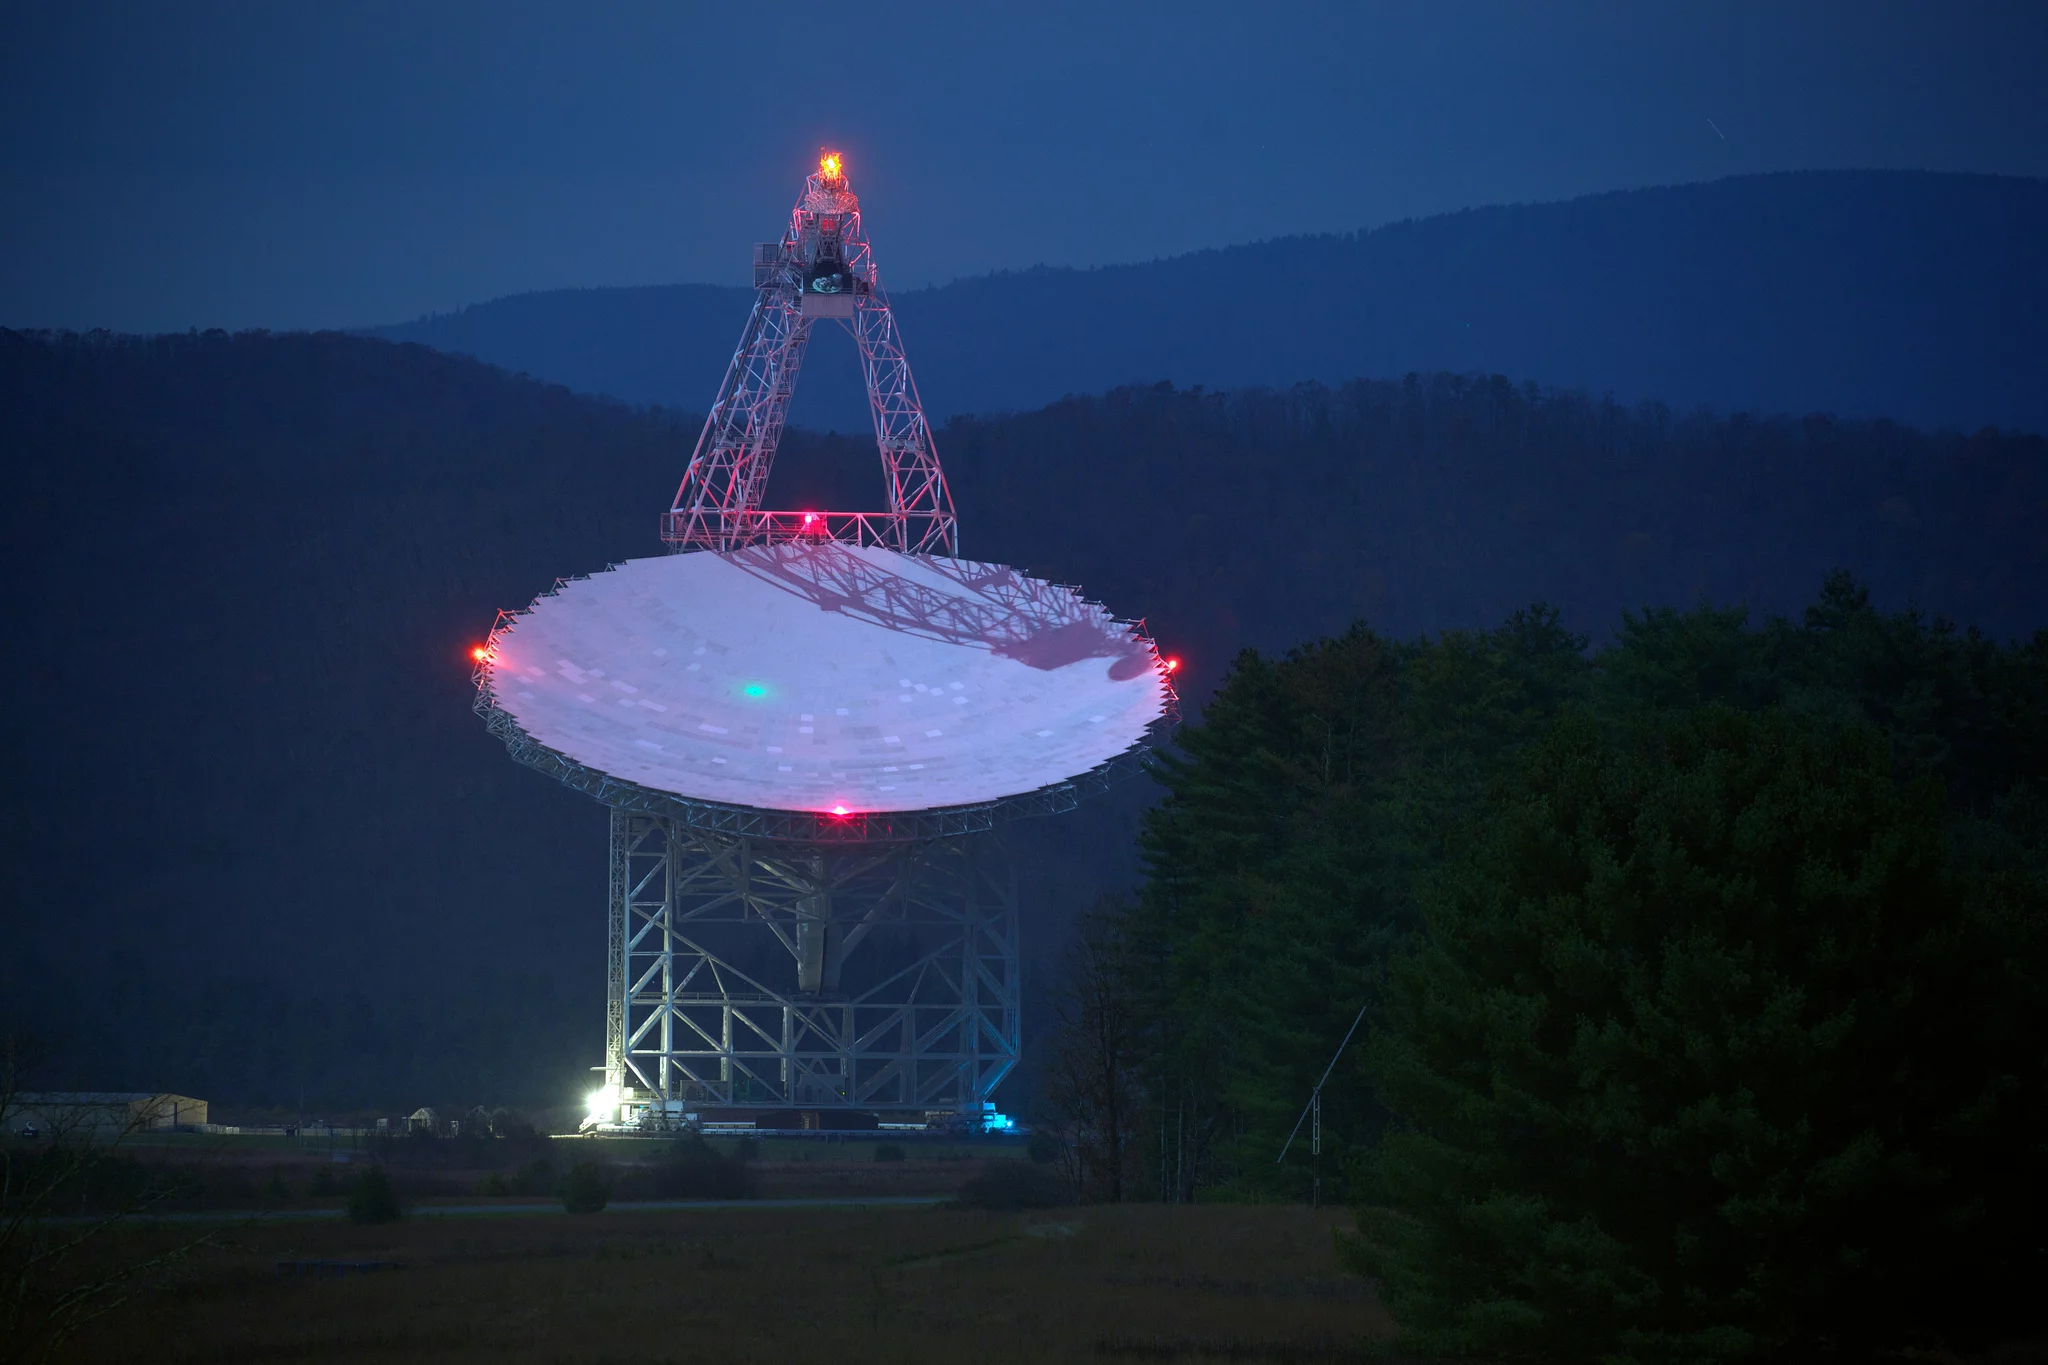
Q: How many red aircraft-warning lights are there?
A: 5